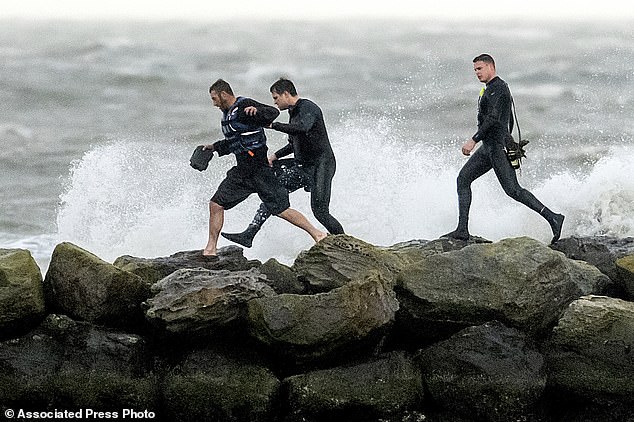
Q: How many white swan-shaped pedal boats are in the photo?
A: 0